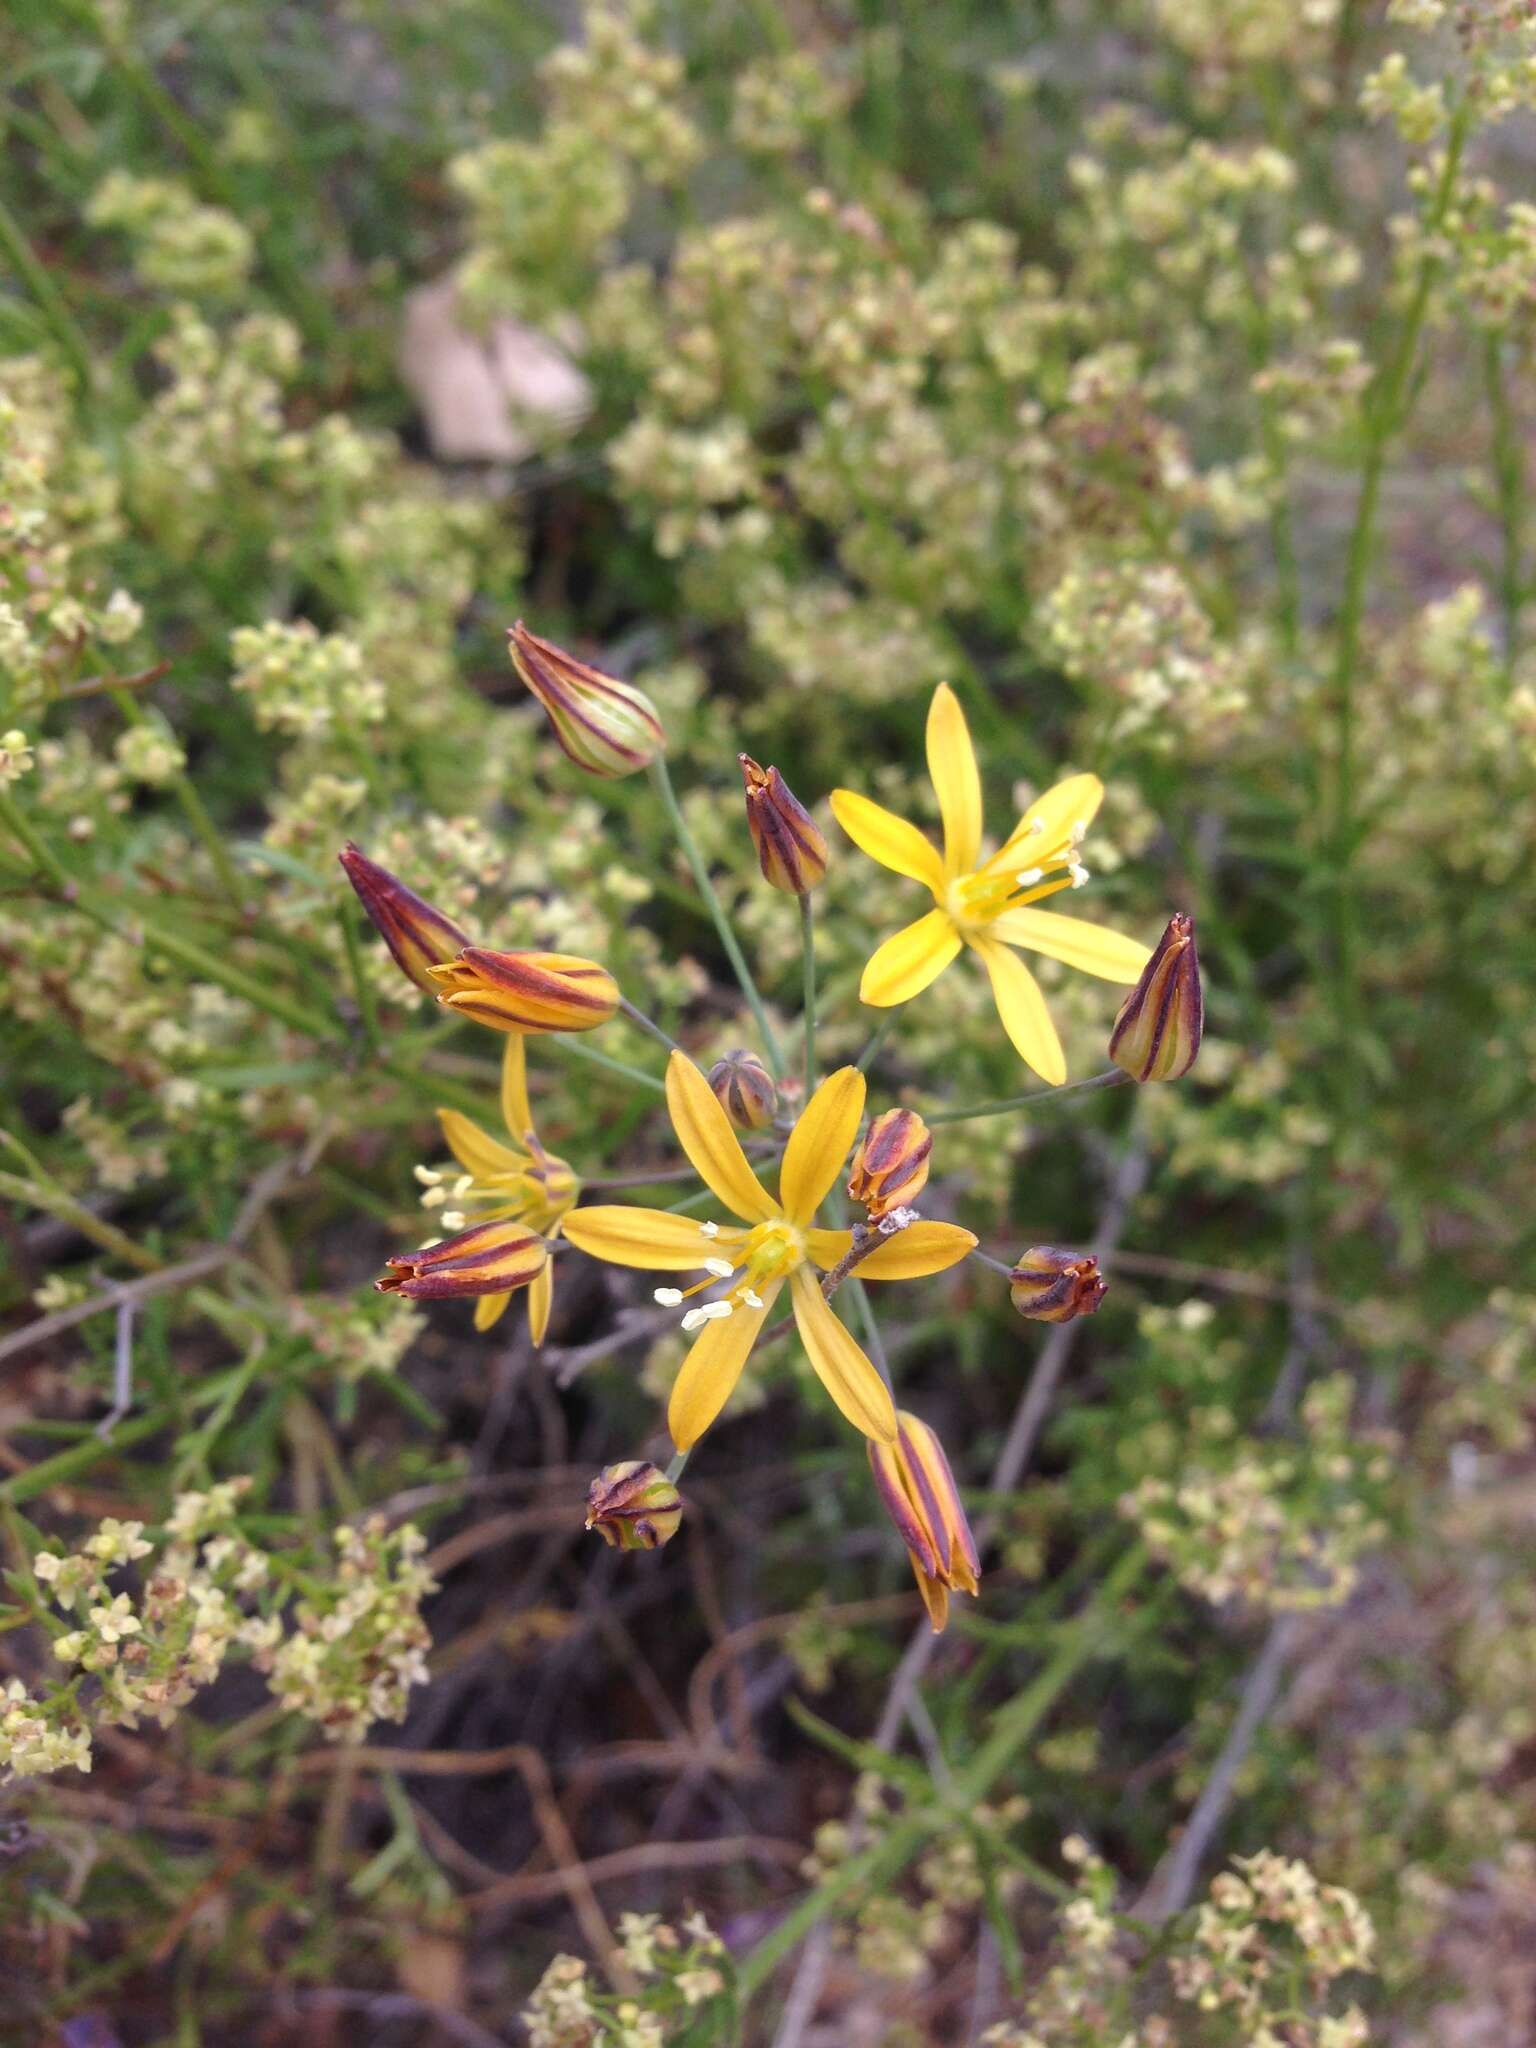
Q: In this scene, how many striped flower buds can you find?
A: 11